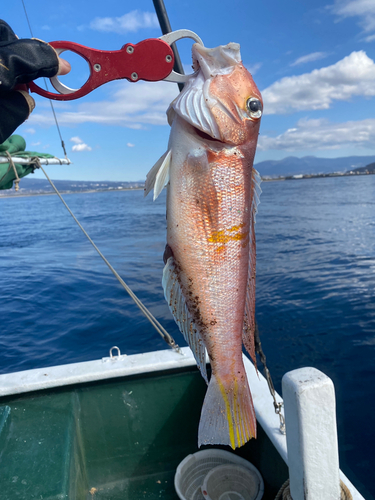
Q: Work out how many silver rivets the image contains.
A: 4